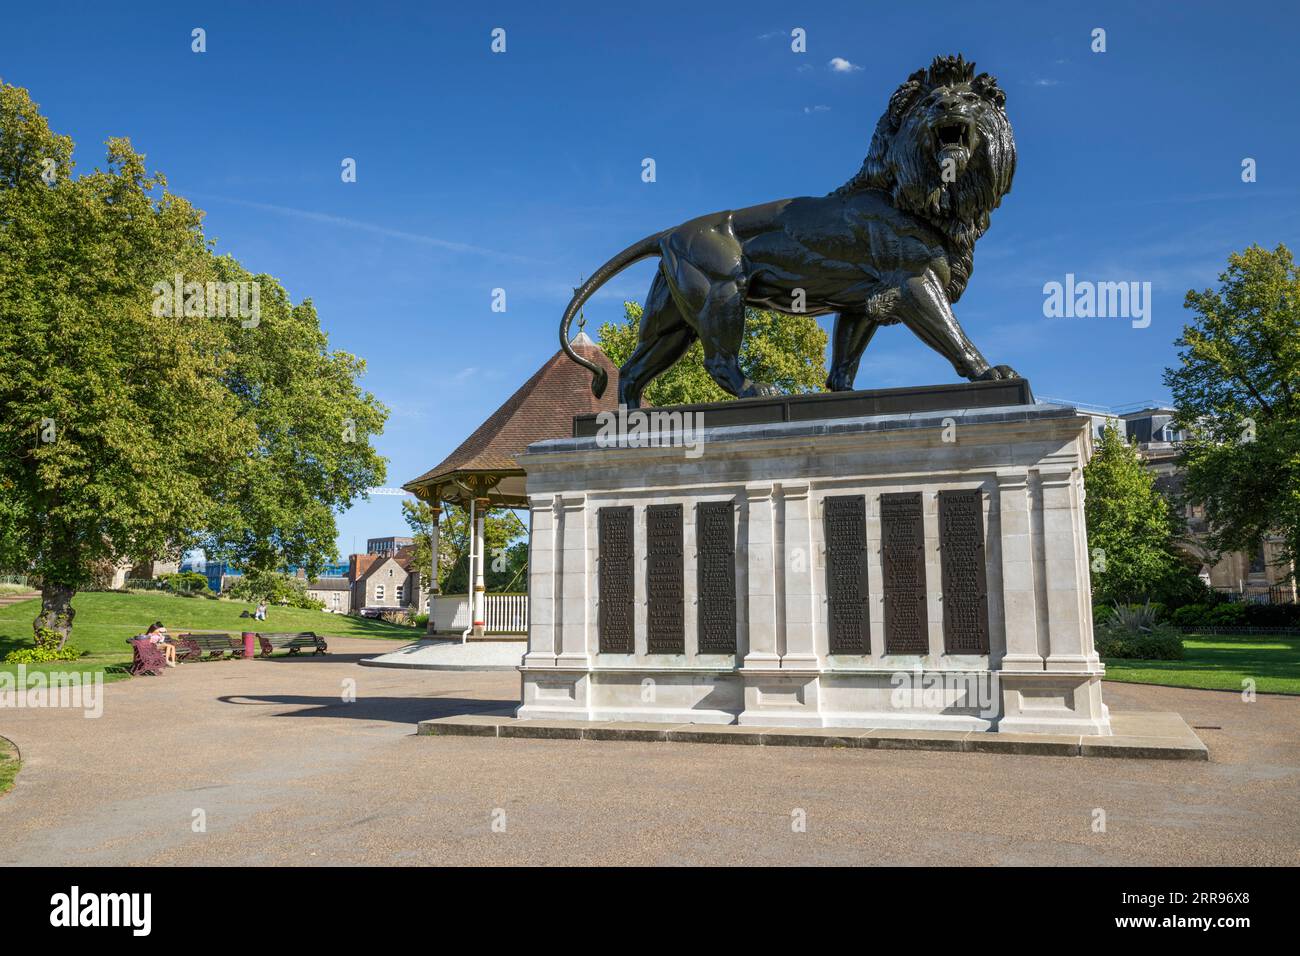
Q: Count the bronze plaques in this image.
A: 6